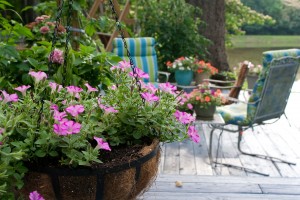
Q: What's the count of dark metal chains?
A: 3